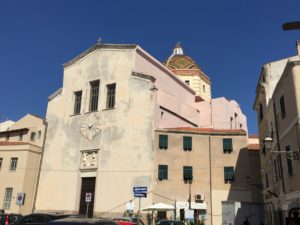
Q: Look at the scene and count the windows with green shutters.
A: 6